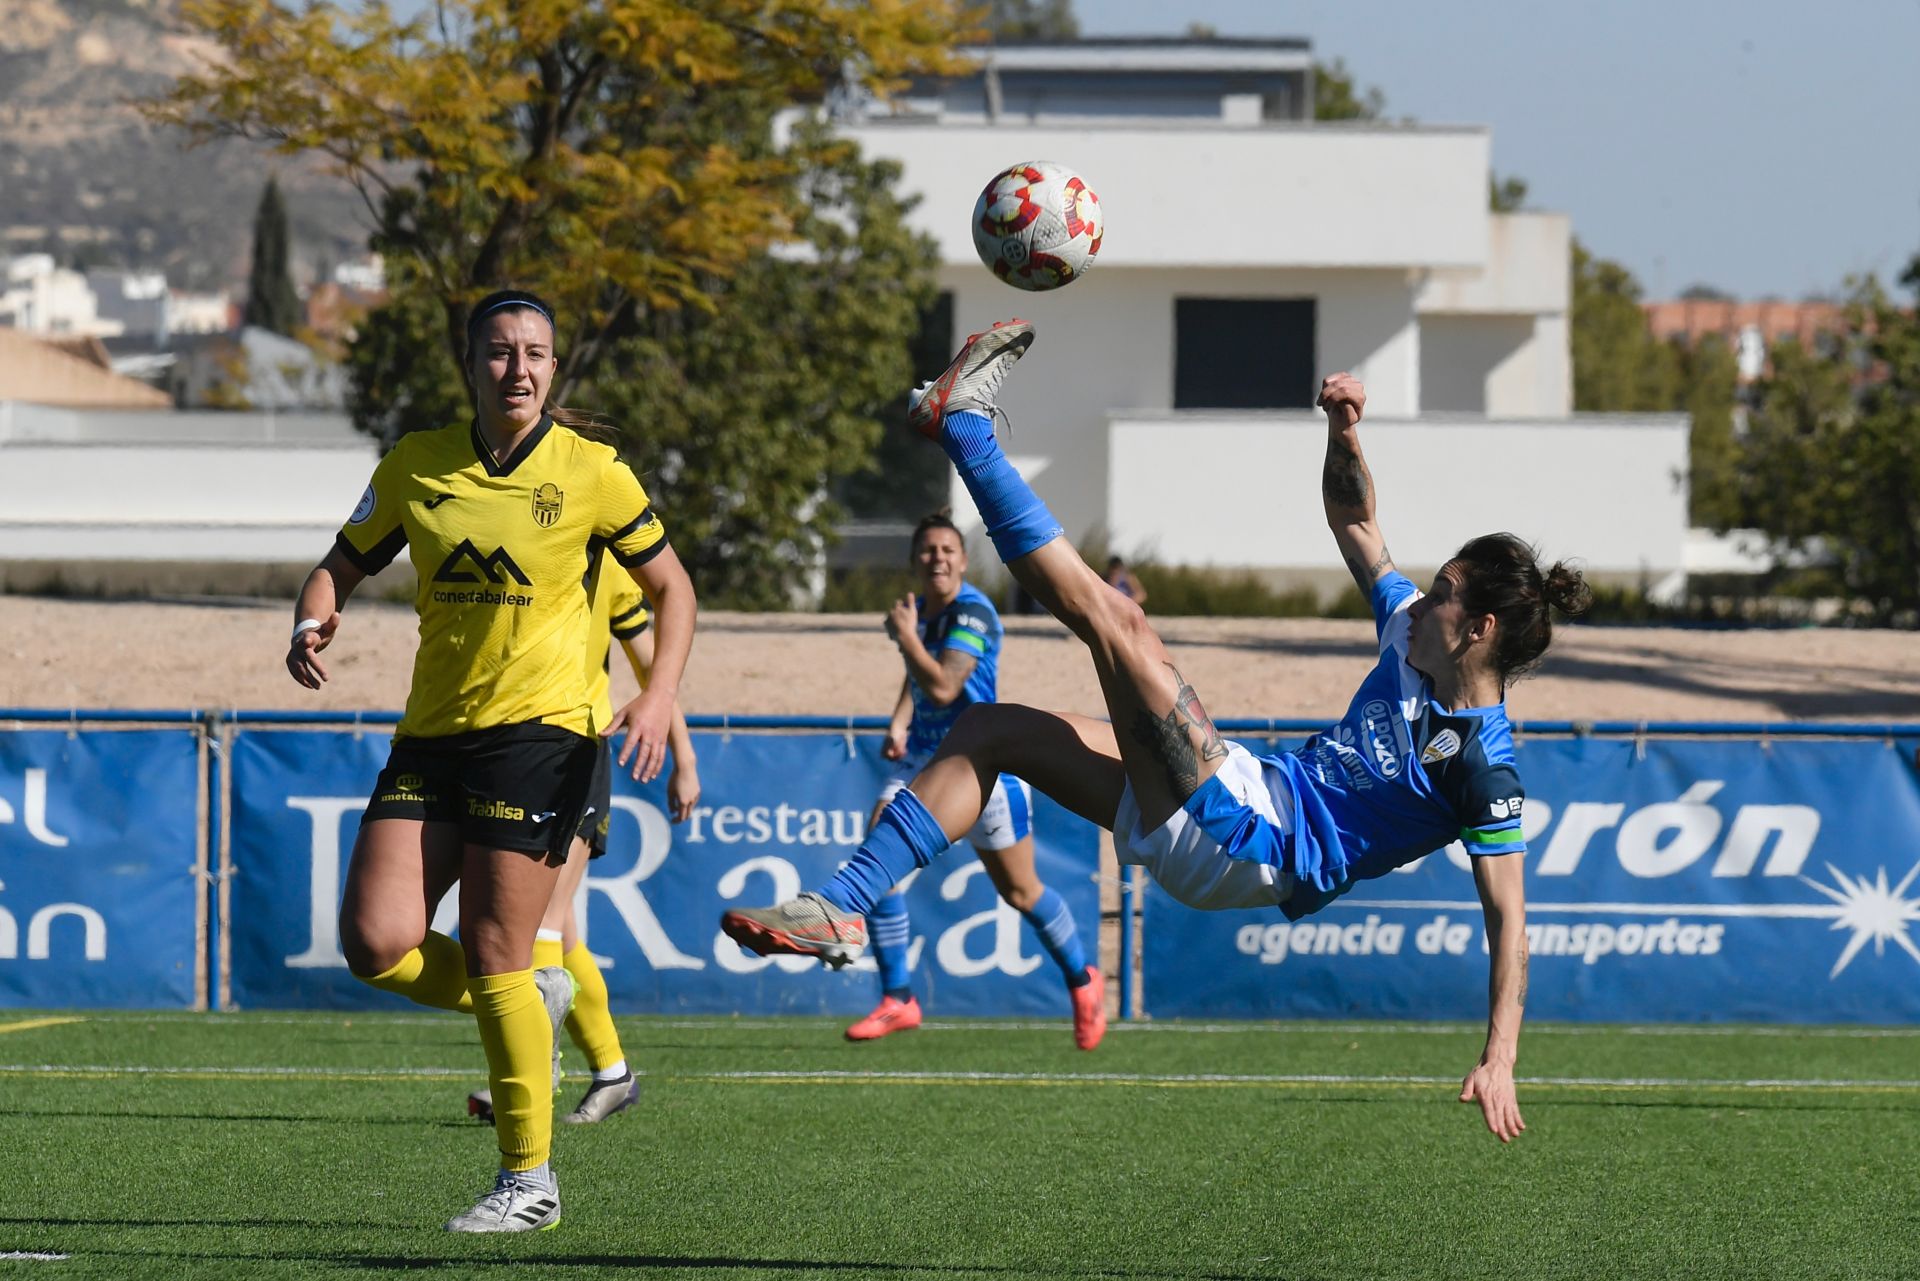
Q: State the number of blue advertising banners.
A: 3